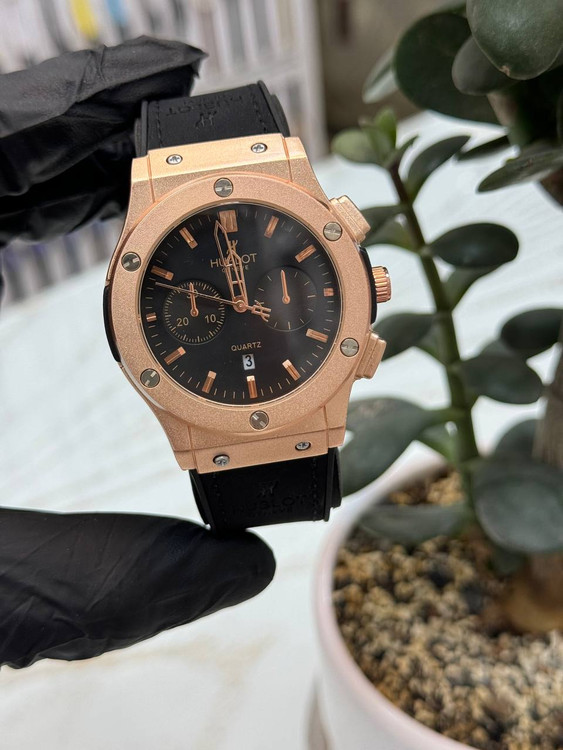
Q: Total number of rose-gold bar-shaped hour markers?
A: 12